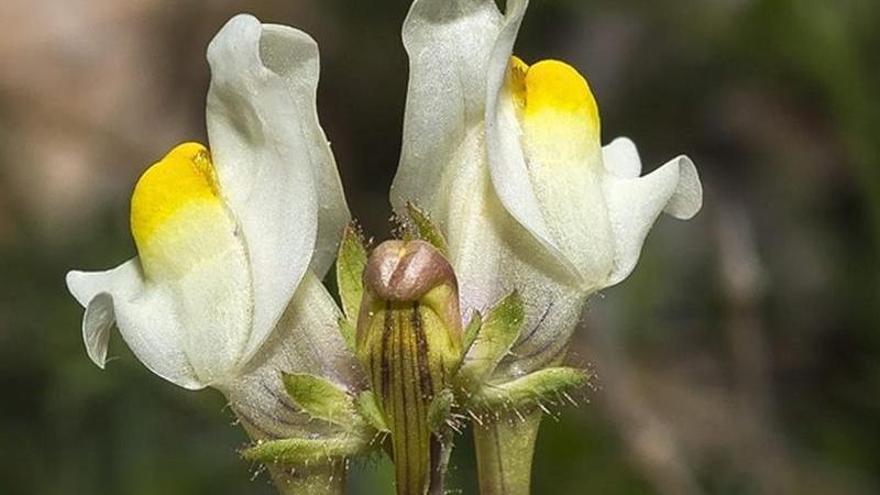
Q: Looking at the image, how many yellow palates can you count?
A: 2